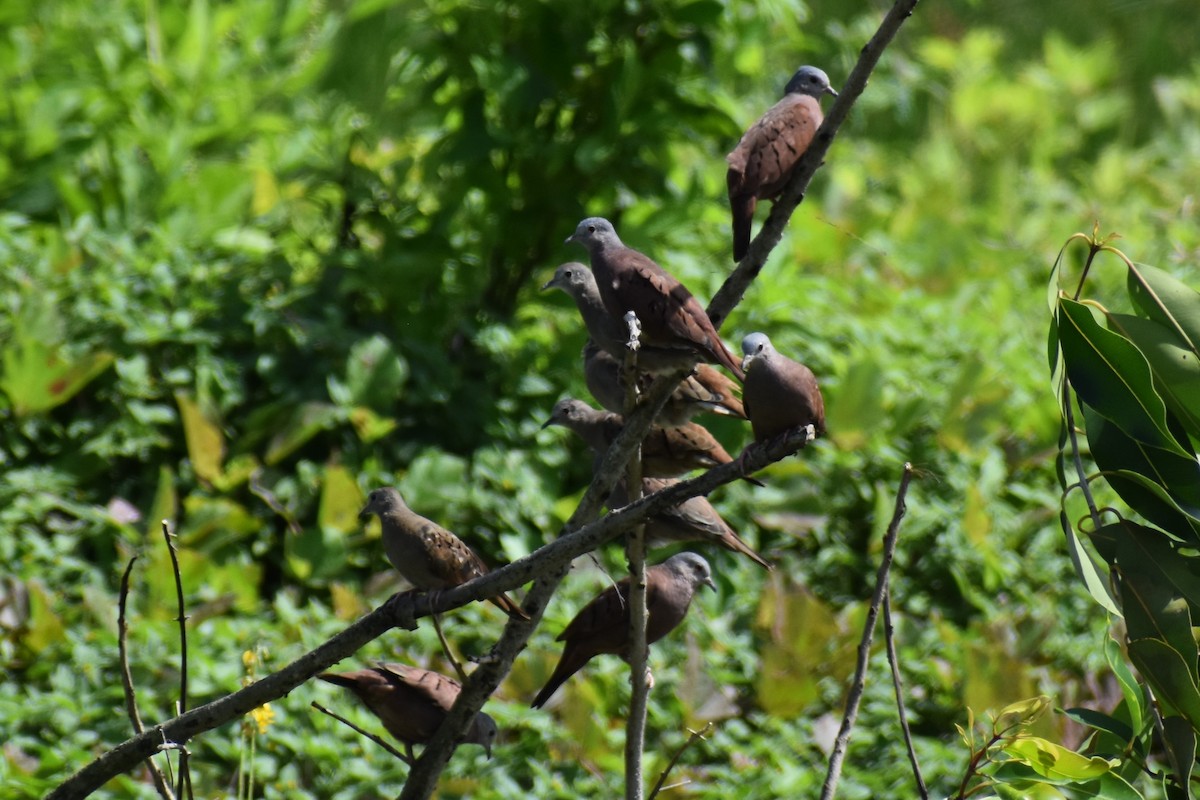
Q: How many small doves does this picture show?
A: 10